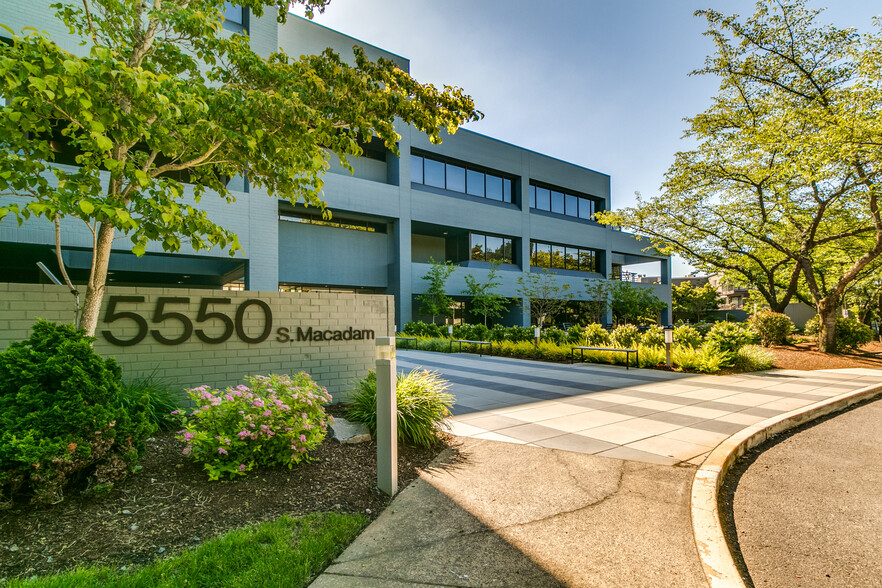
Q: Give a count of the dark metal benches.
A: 3